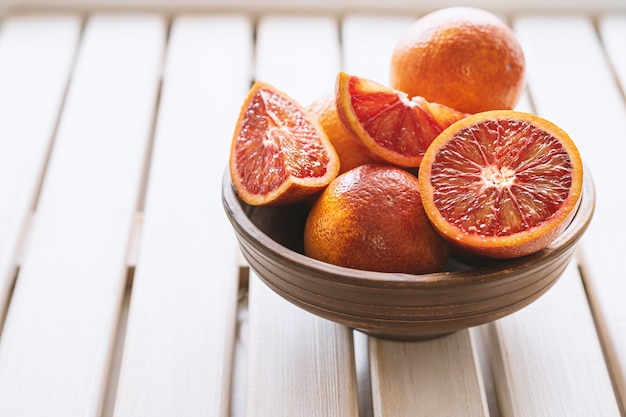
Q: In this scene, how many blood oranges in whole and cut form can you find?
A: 6